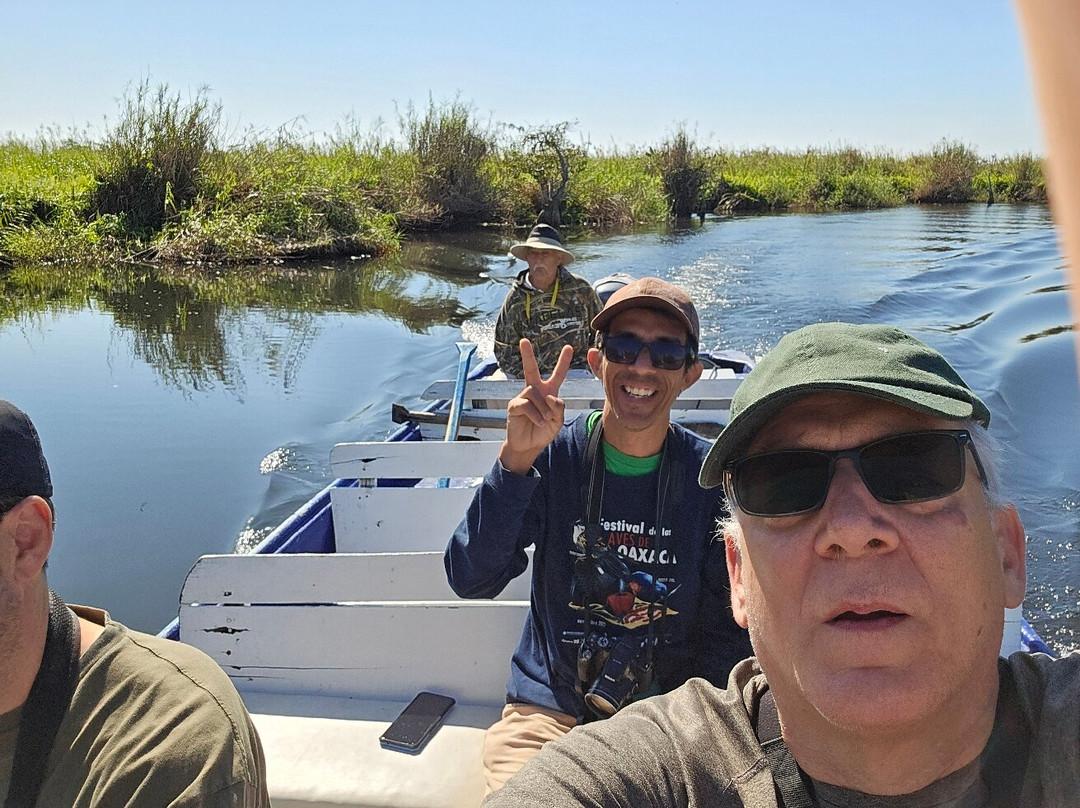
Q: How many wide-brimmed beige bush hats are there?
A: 1